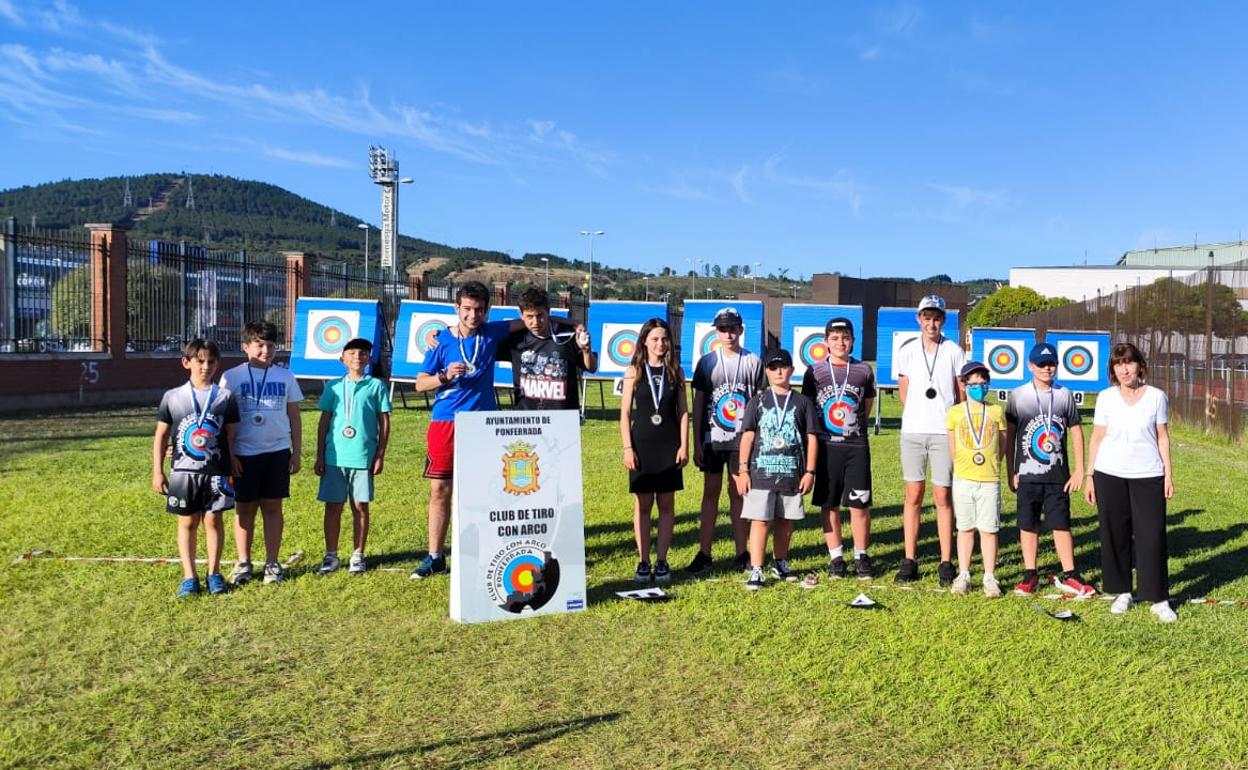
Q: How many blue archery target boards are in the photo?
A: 9